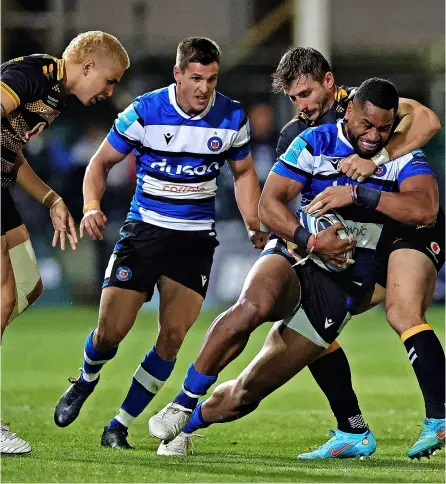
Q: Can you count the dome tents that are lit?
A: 0